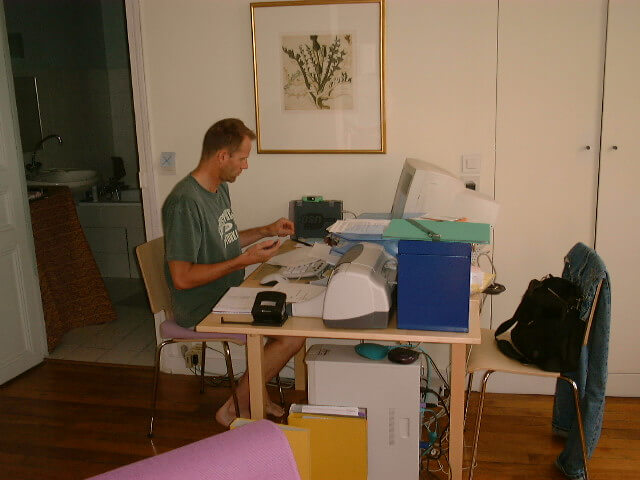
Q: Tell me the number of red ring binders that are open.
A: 0